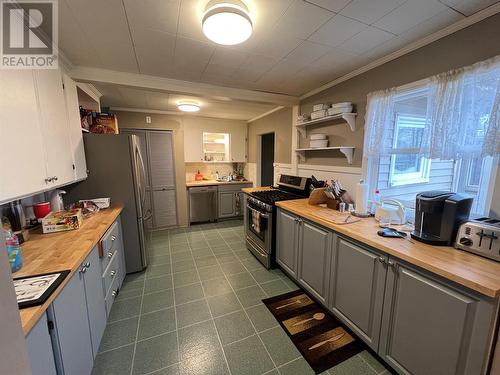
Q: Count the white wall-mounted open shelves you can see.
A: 2